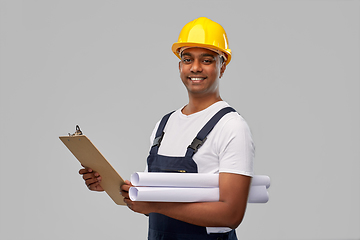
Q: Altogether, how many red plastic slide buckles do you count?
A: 0